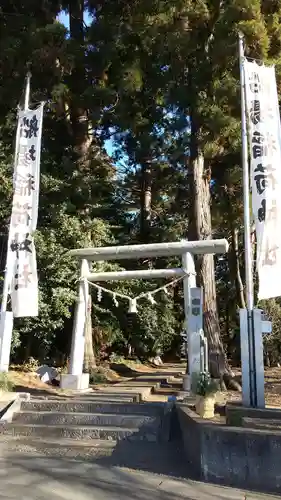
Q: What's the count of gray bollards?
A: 0